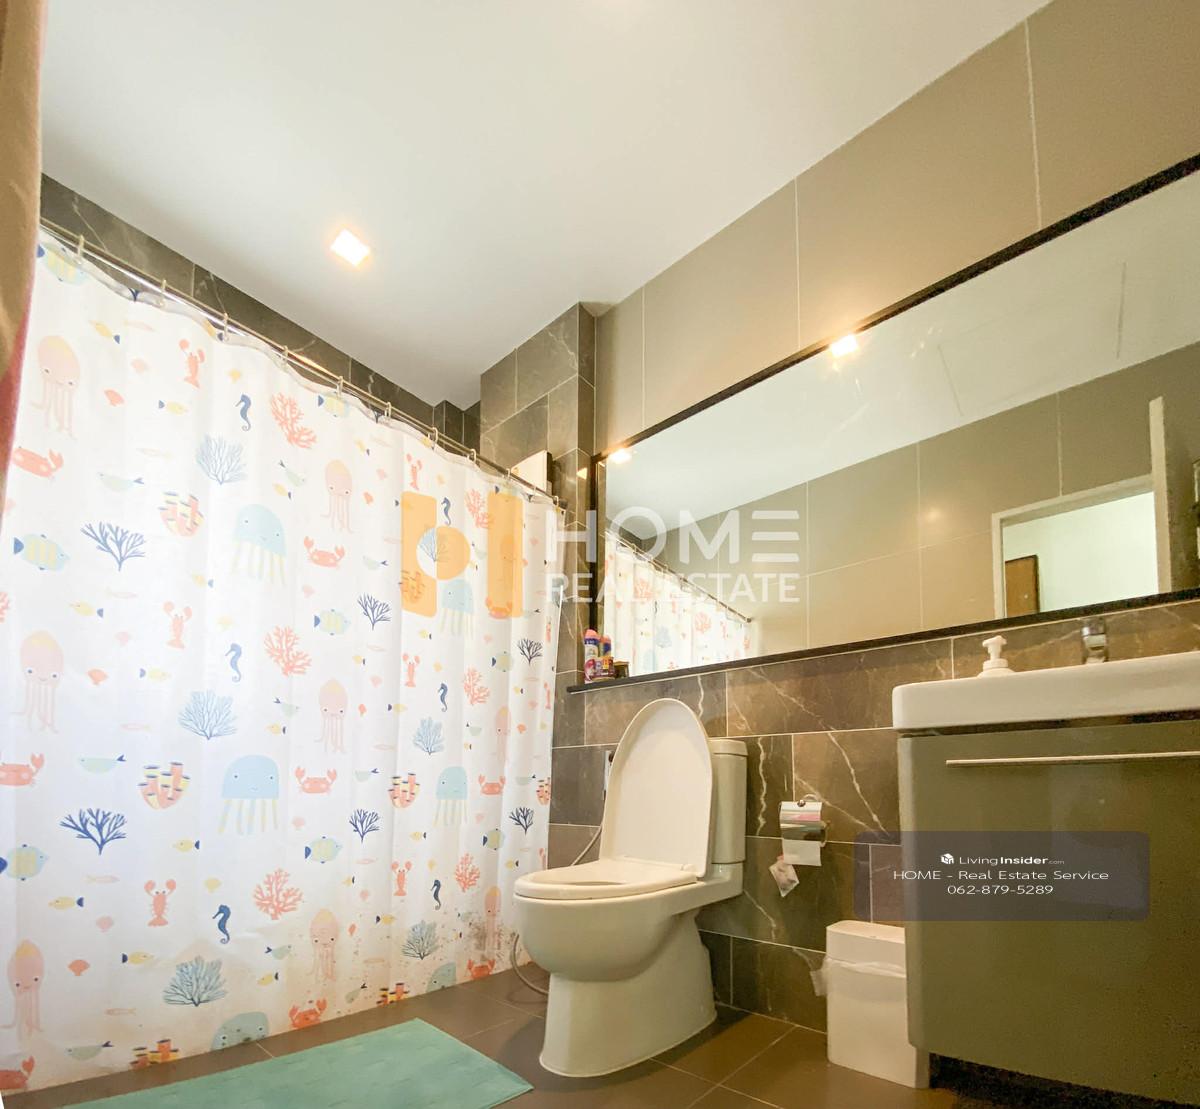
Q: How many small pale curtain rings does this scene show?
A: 11